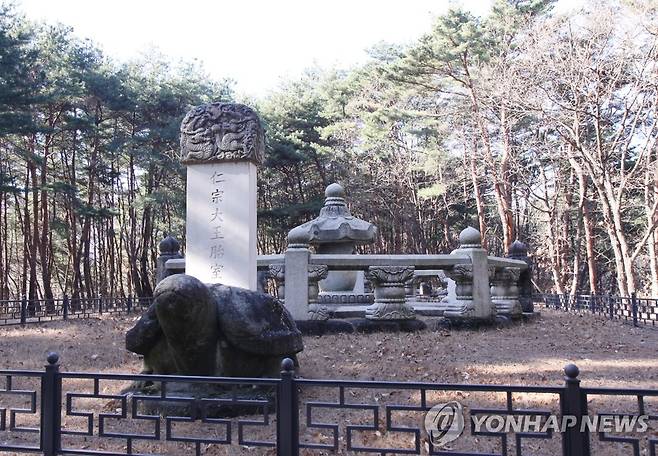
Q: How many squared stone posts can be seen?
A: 4